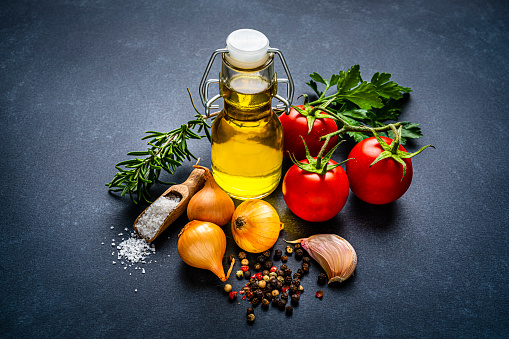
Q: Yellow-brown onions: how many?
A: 3